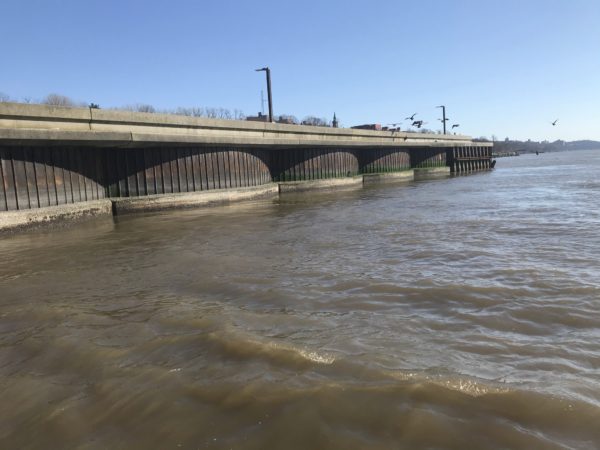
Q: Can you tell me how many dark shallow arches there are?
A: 5